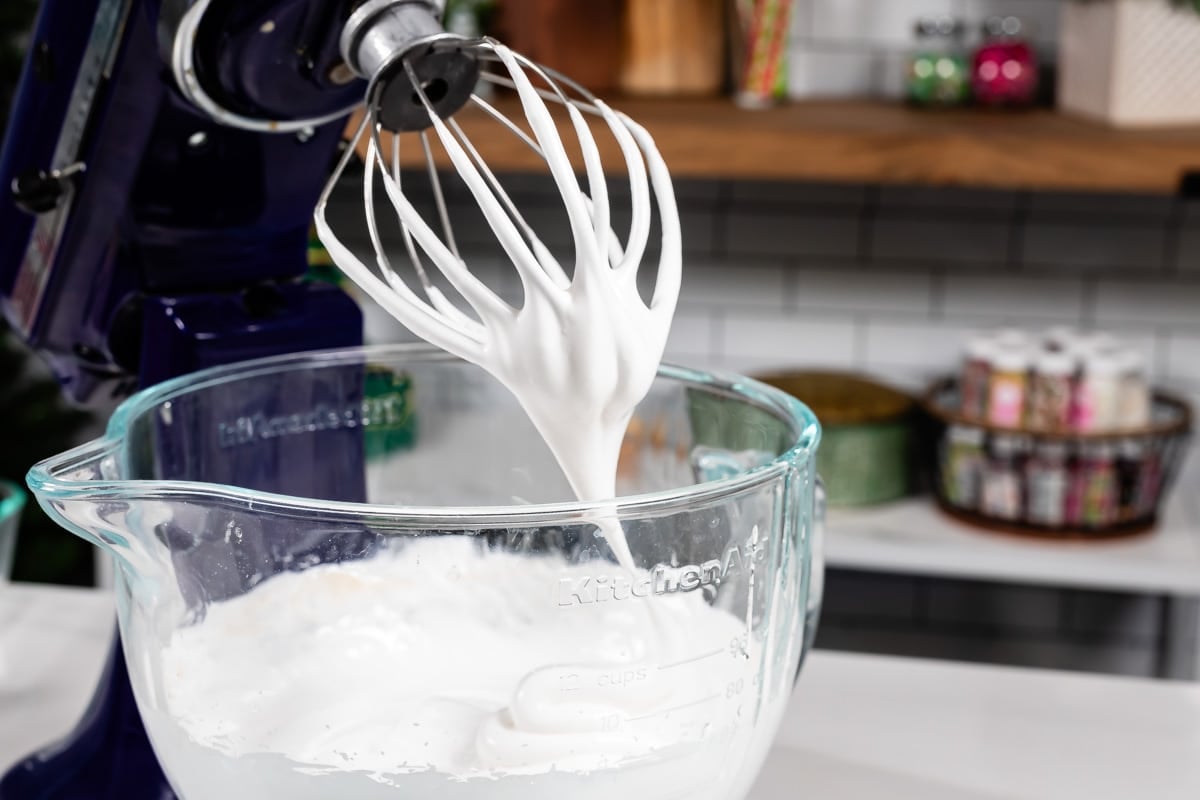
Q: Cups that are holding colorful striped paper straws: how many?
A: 1